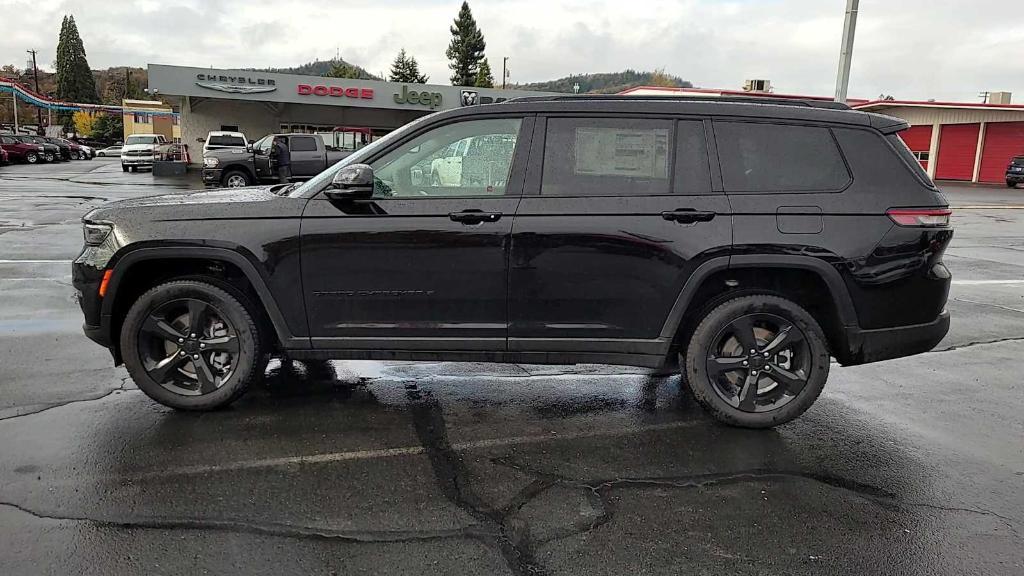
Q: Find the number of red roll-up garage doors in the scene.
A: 3